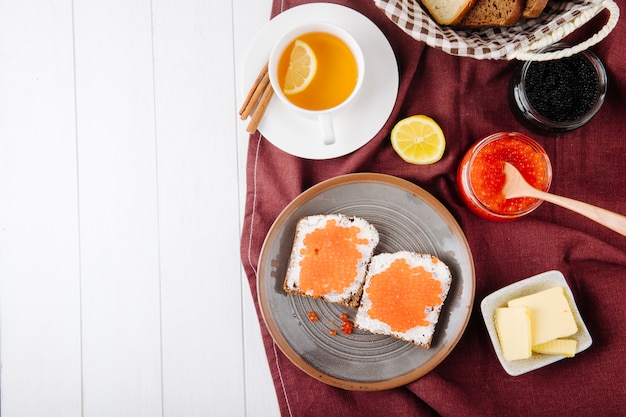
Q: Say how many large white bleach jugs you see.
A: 0